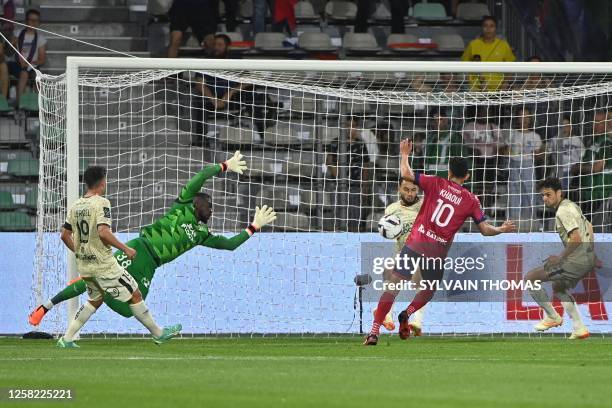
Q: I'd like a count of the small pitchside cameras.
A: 1